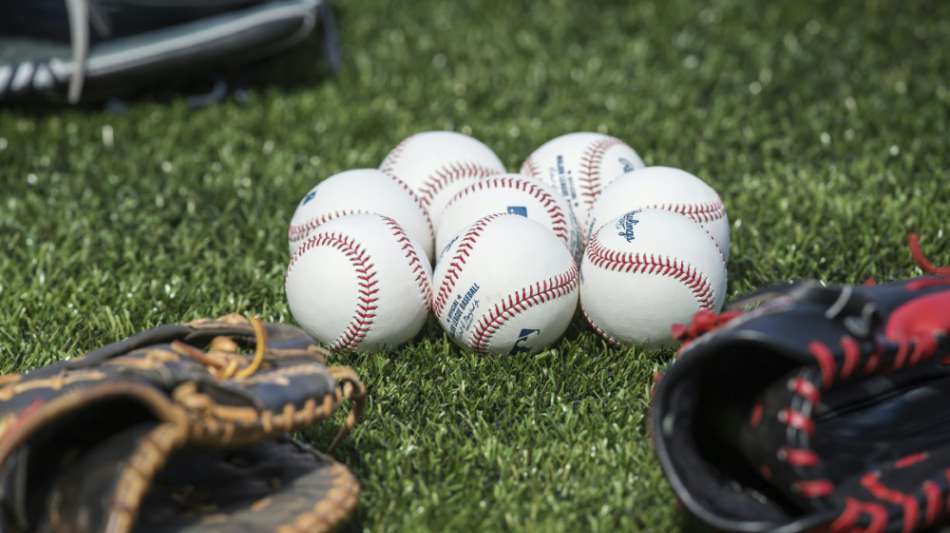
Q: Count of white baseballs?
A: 8